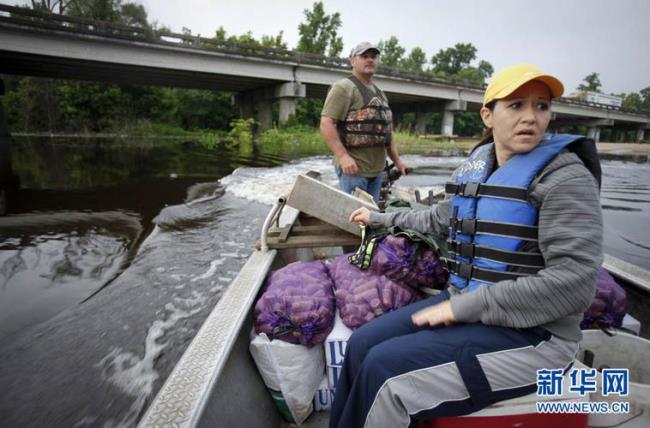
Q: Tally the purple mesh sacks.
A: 4